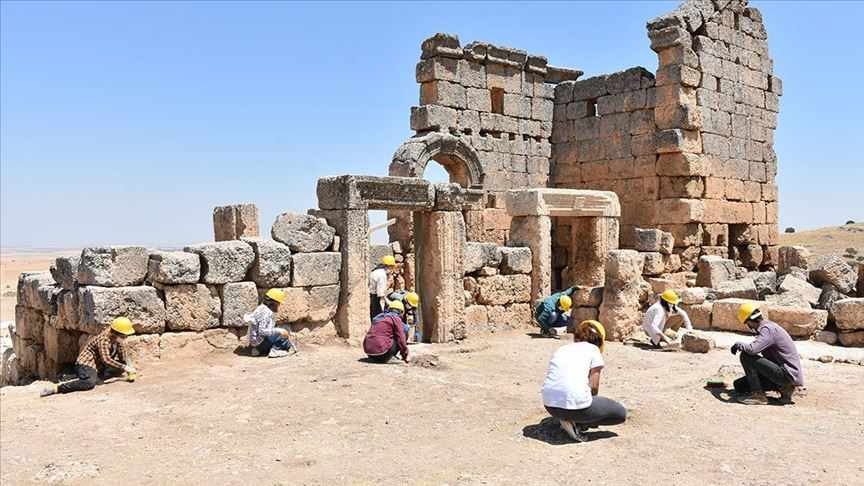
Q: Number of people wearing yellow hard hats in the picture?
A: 9